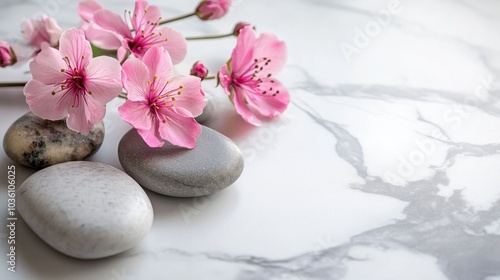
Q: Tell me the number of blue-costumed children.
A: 0